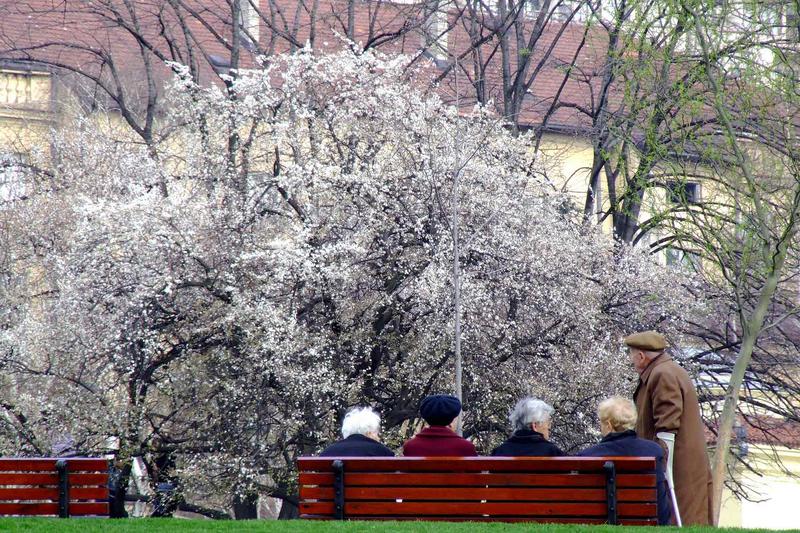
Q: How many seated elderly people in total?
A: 4